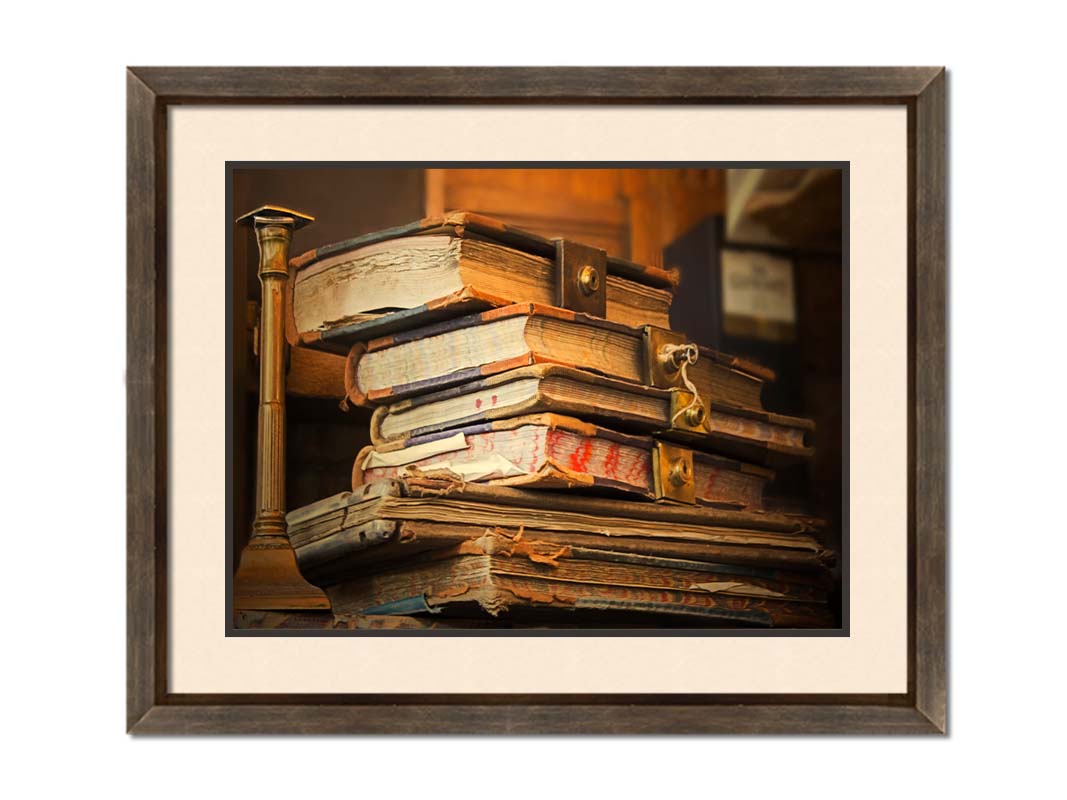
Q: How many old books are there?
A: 6